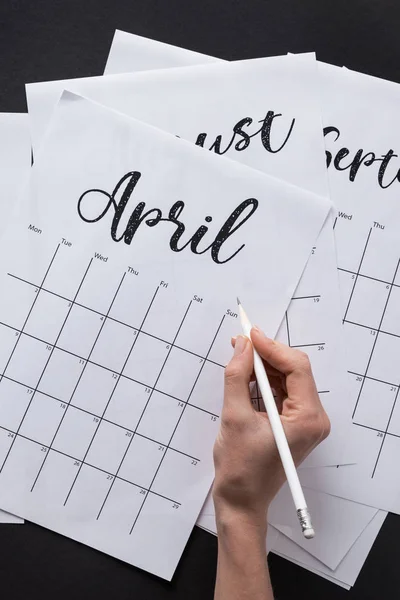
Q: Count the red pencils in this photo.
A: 0